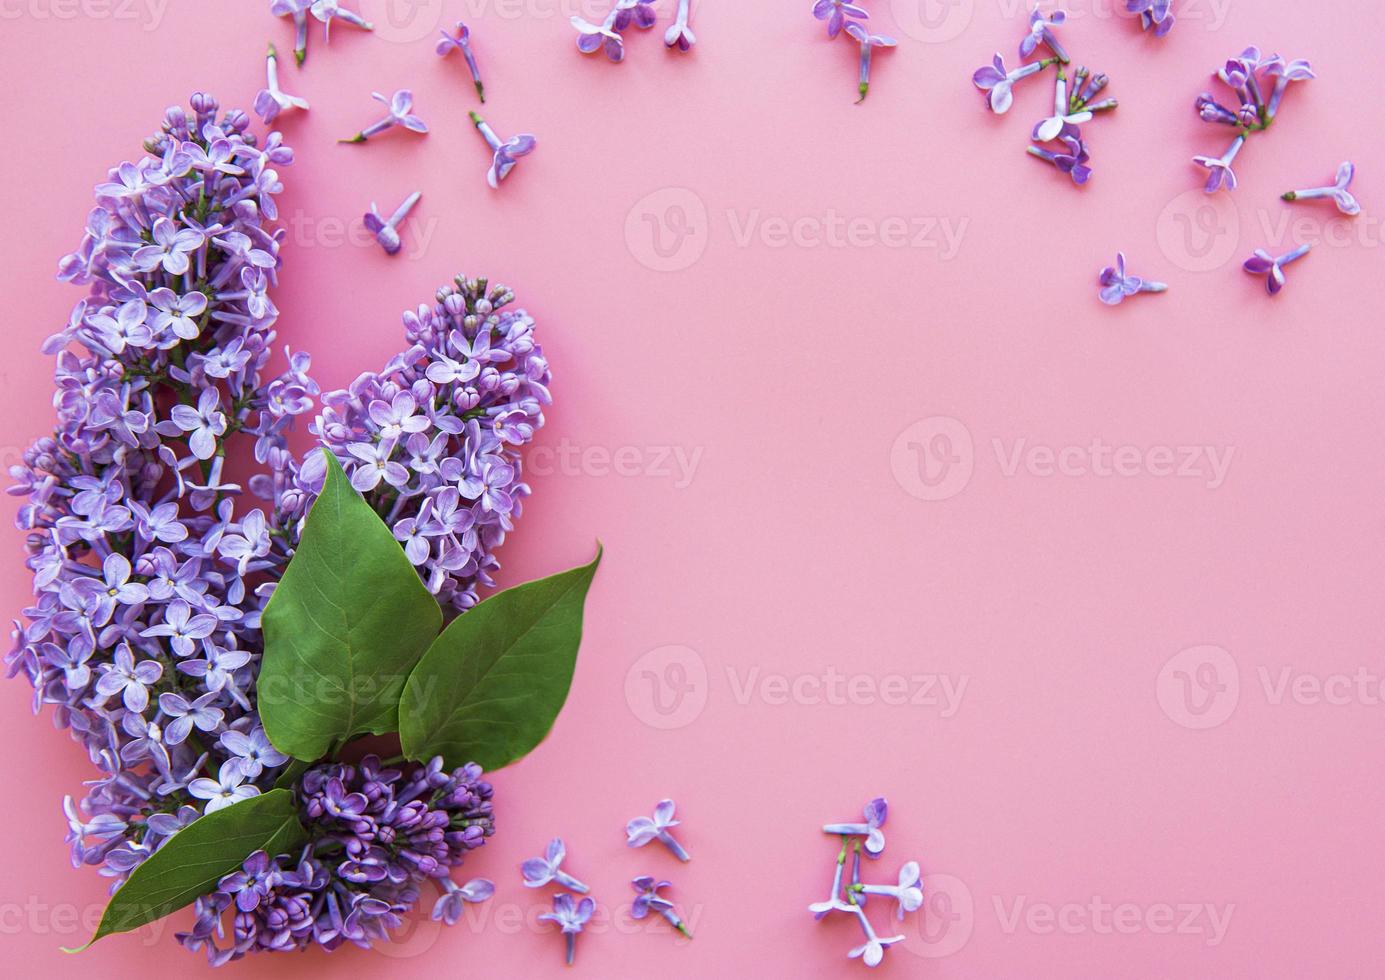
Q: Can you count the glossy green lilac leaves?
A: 3